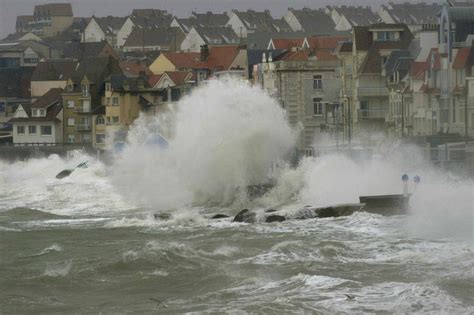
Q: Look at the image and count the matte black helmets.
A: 0